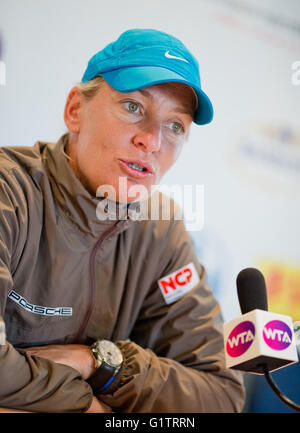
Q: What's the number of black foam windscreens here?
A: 1